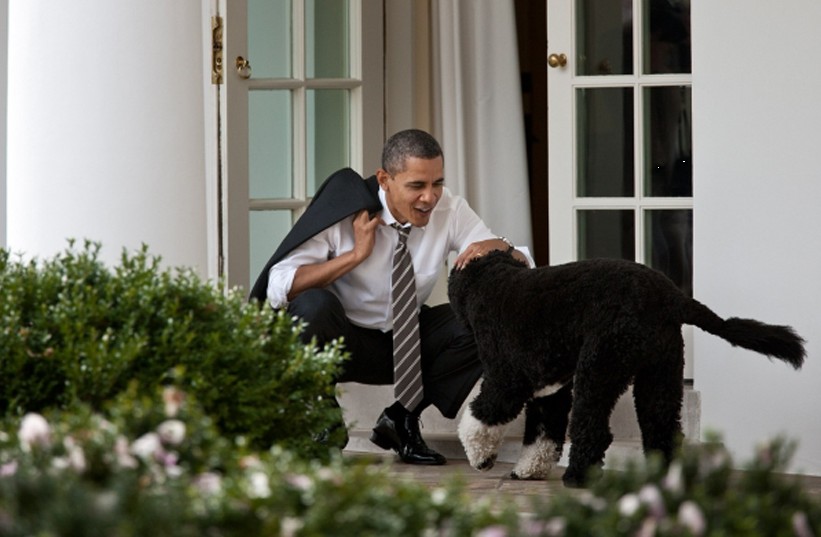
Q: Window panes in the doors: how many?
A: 11